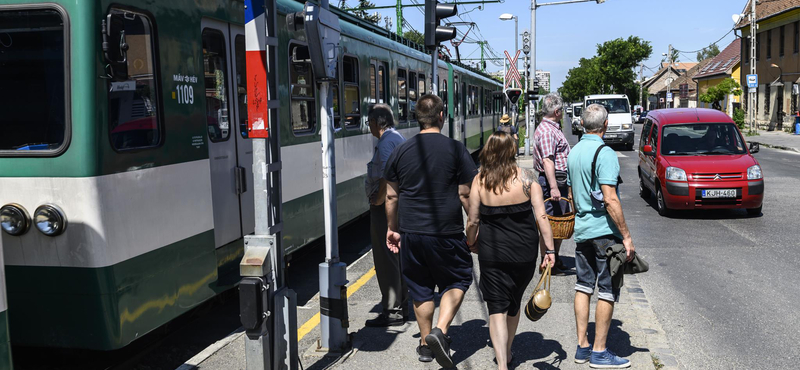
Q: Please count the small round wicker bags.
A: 1